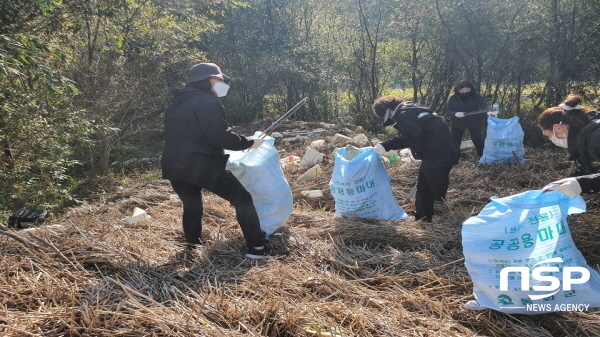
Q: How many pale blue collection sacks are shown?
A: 4